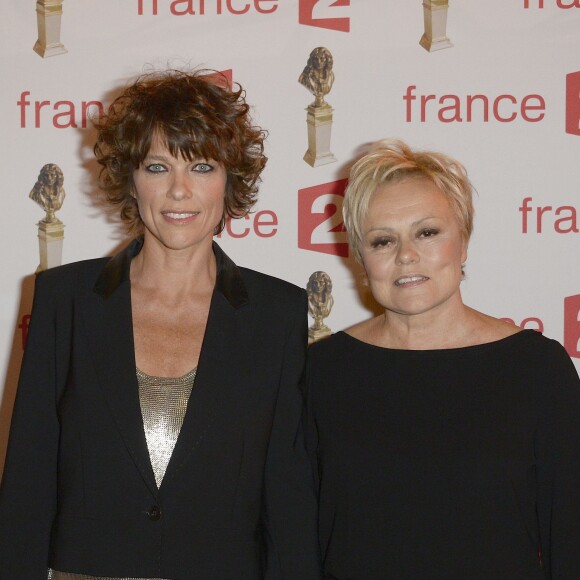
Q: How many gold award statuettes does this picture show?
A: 5